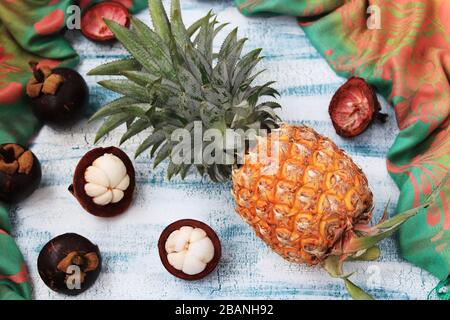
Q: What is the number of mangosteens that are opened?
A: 2